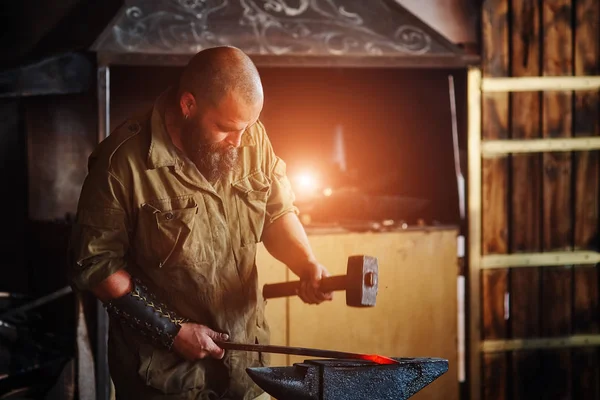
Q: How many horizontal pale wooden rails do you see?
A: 4